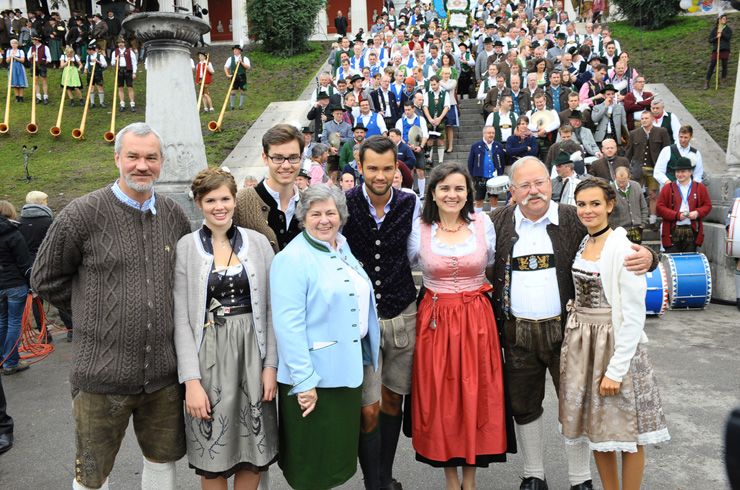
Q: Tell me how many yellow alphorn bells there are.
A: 6